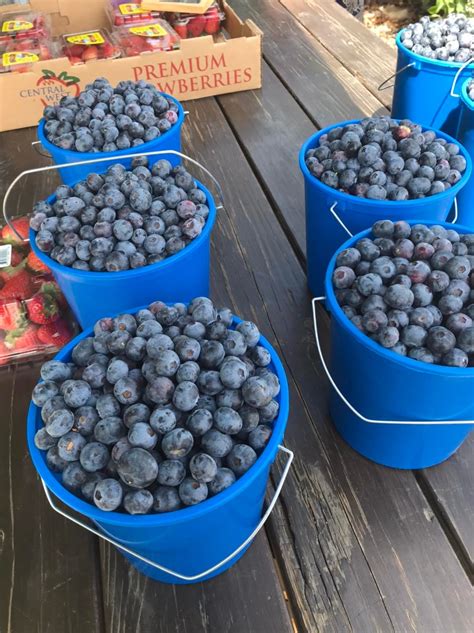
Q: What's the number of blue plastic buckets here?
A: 7